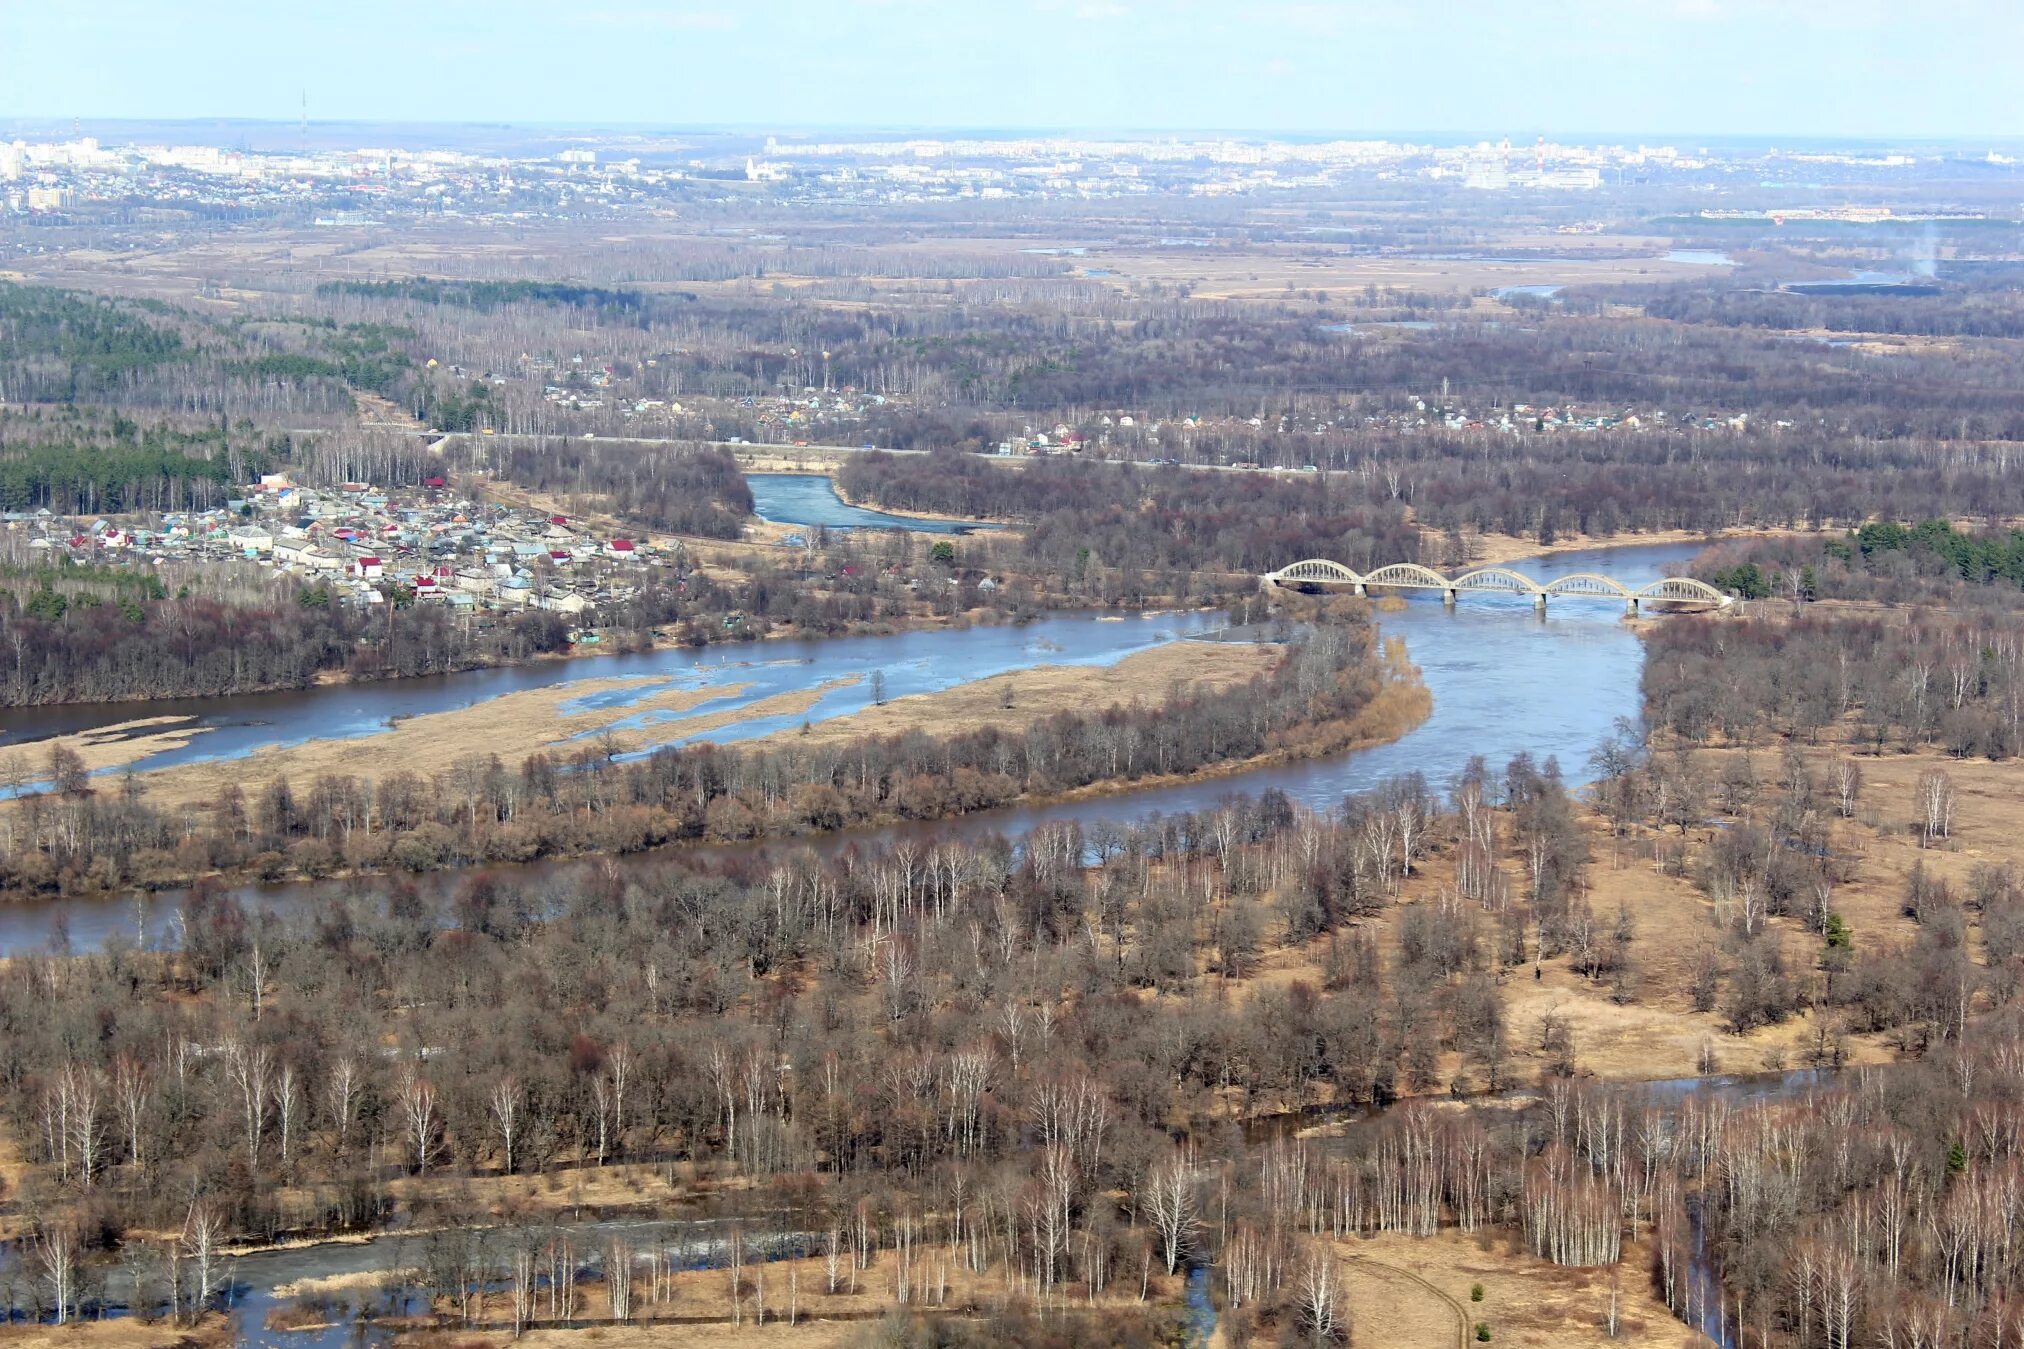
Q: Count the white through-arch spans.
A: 5